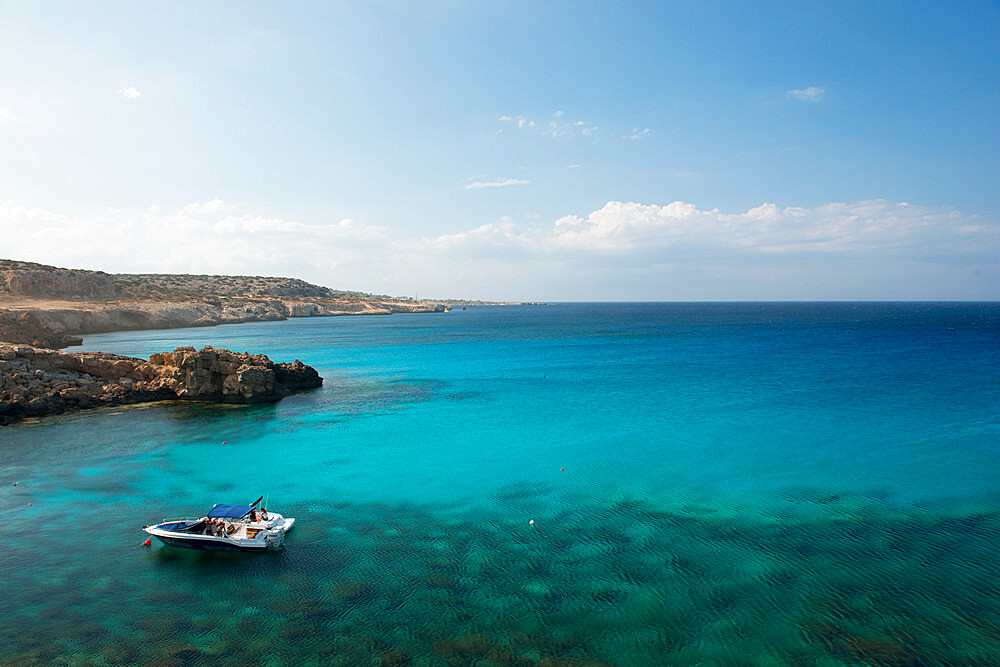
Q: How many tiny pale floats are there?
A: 1